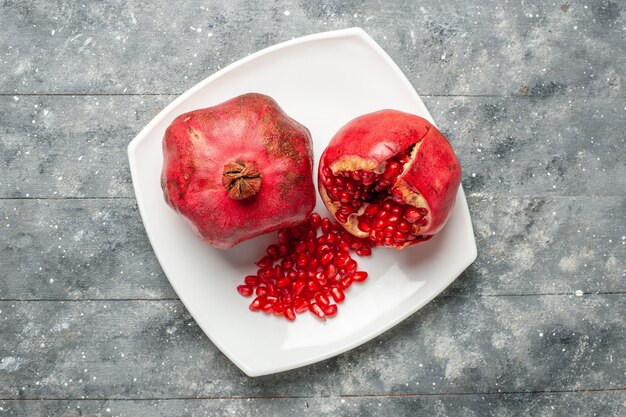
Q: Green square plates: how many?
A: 0